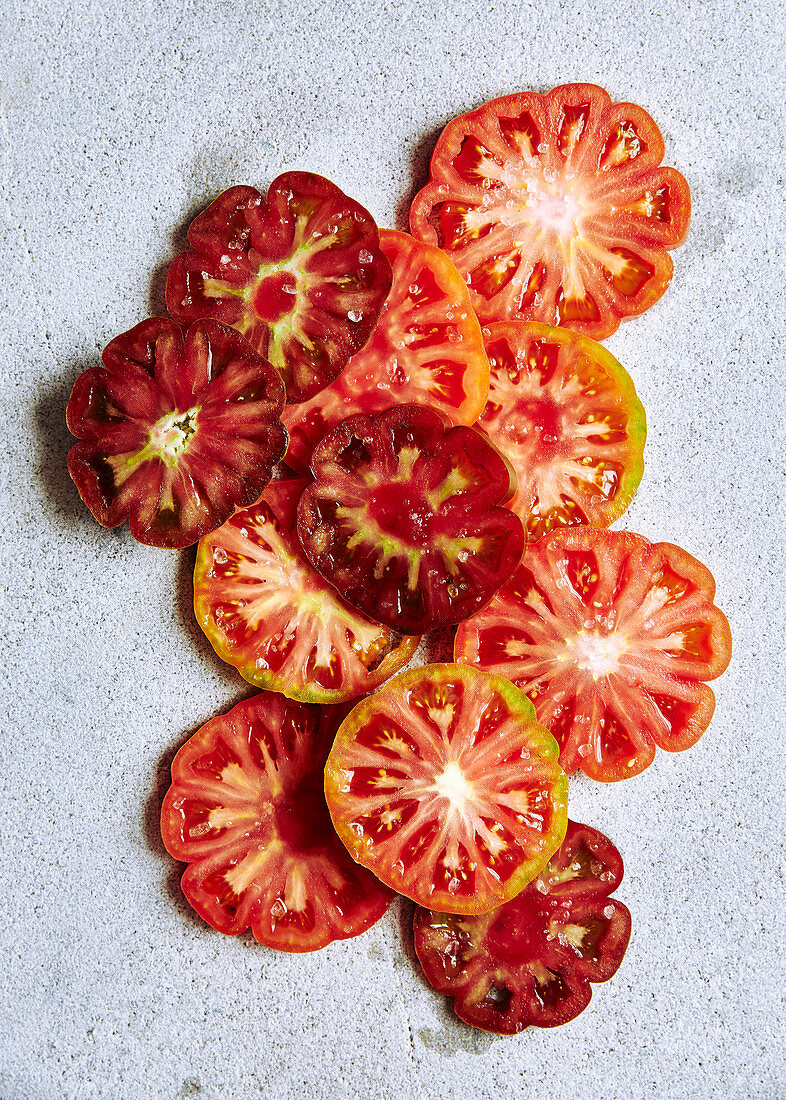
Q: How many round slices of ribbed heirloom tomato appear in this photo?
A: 11